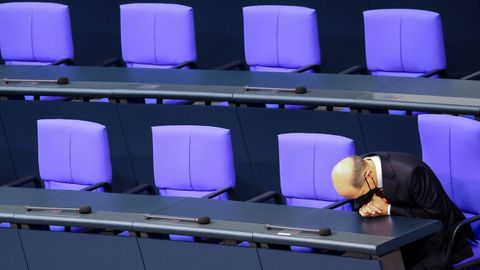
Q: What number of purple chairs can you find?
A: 8